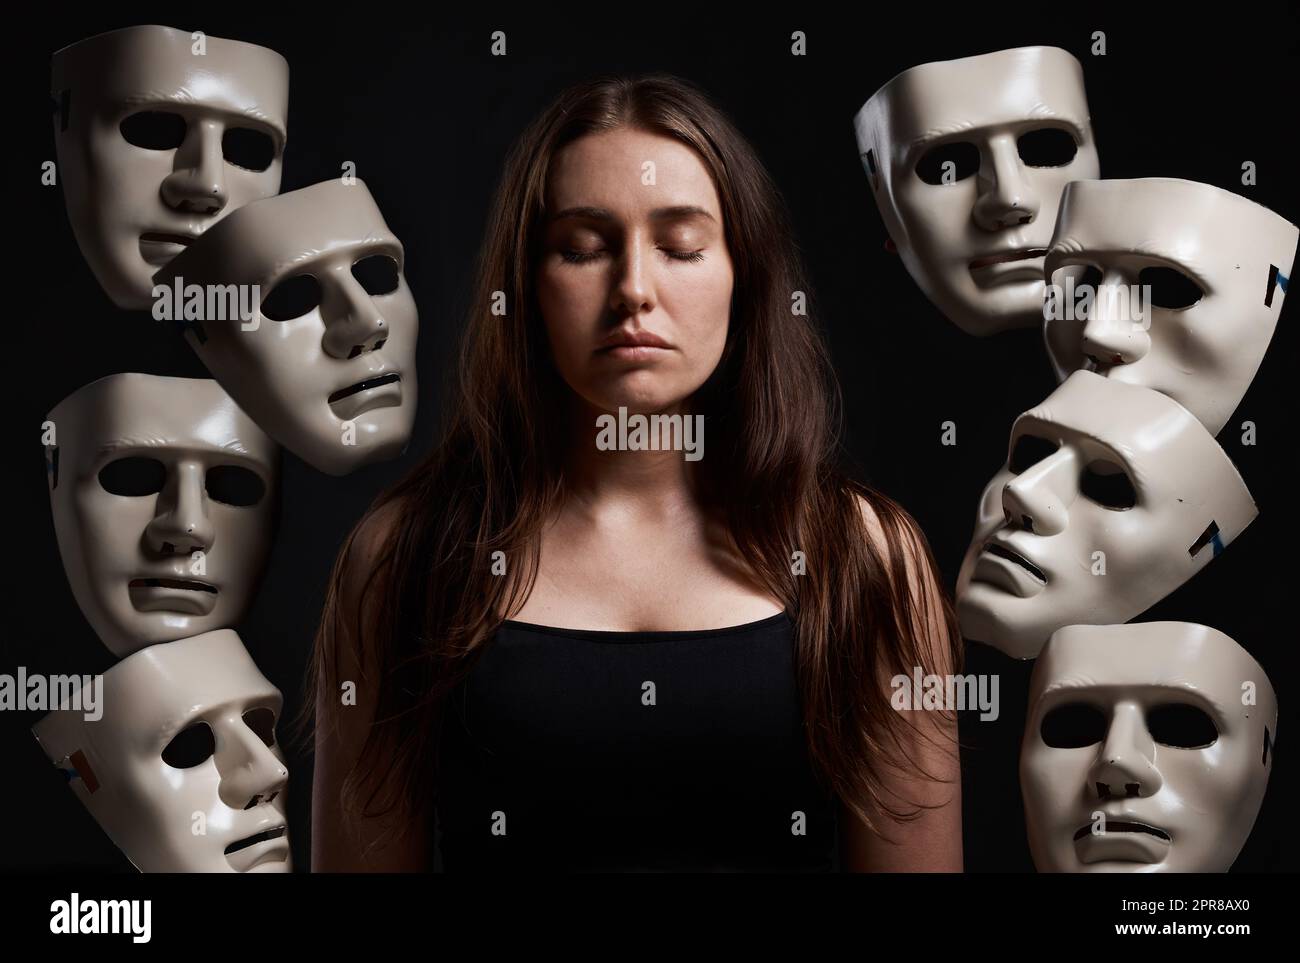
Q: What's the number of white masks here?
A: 8